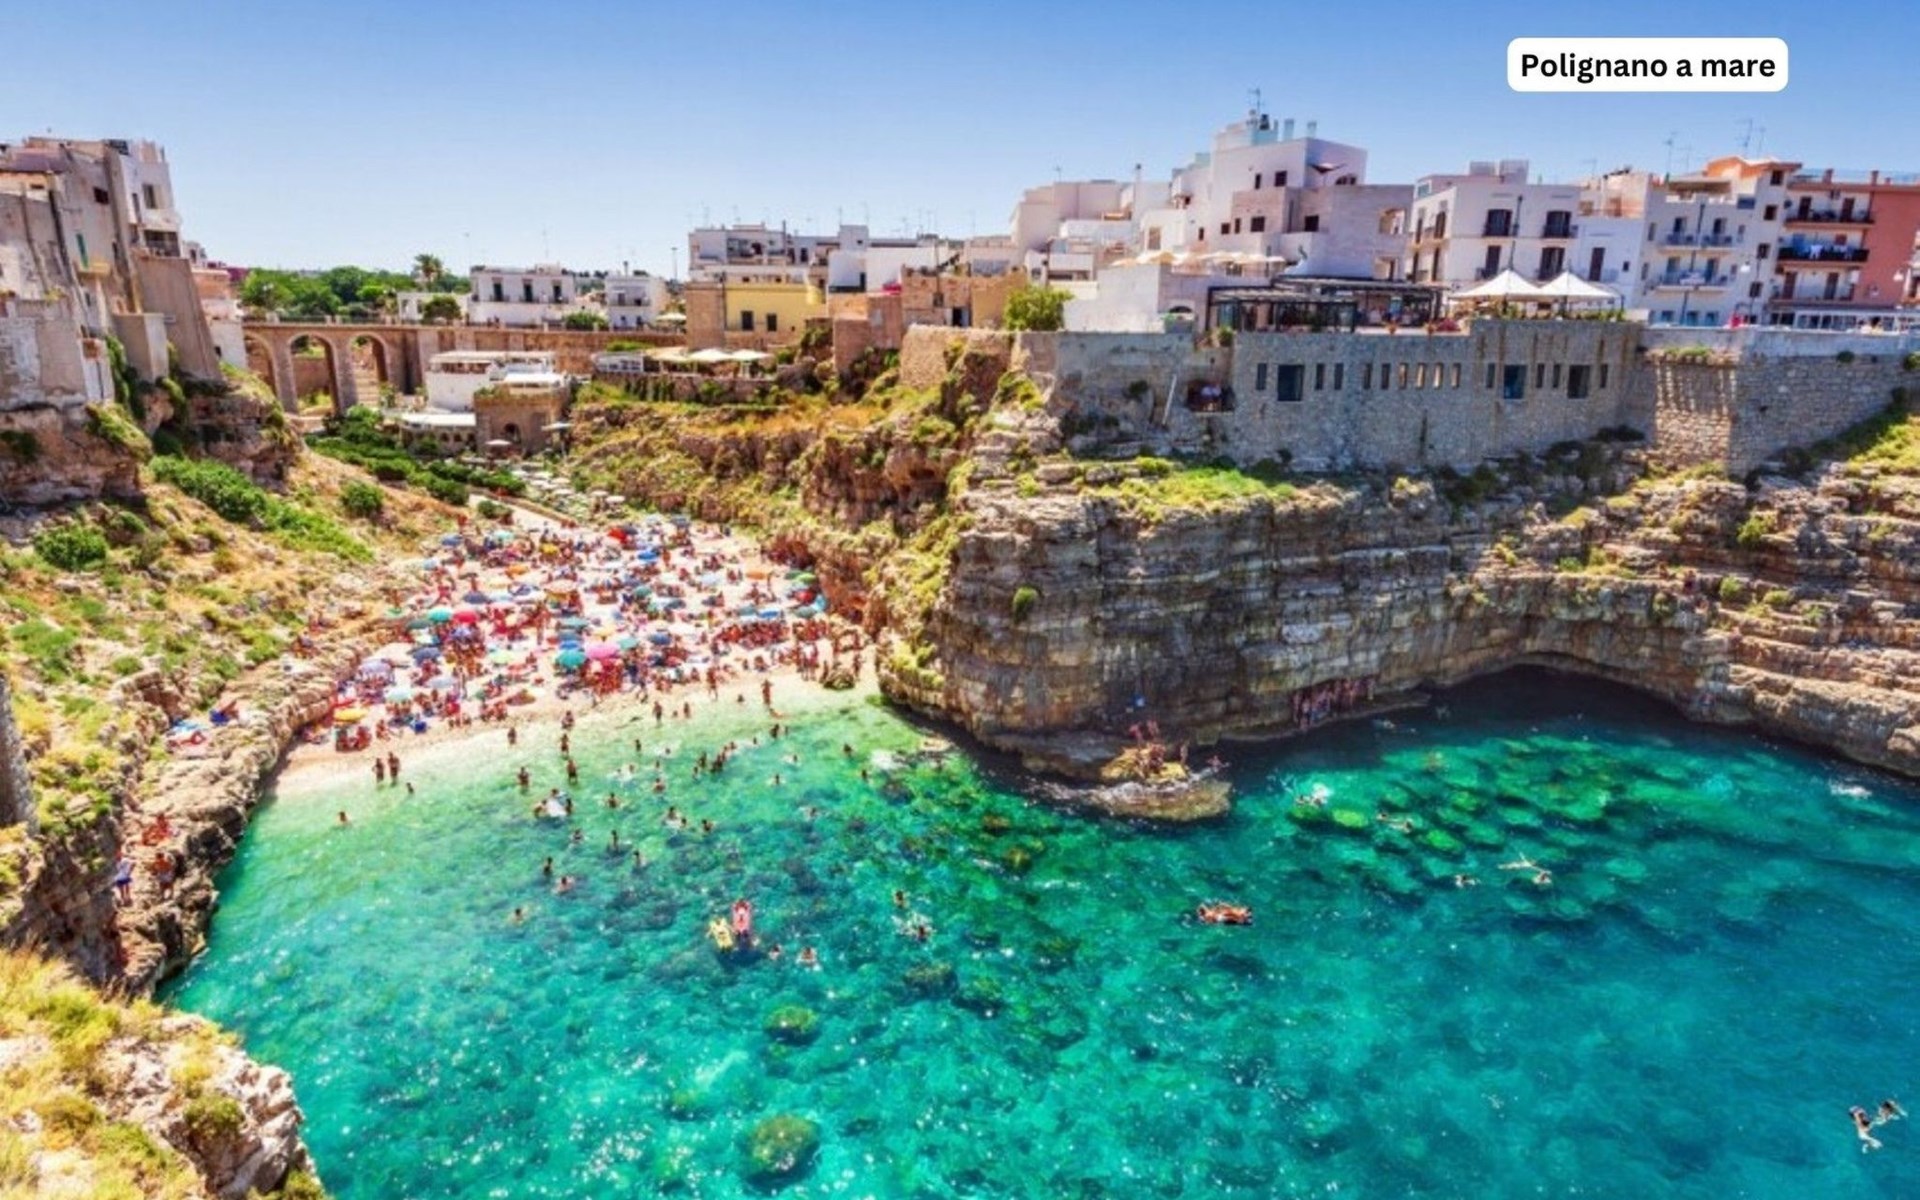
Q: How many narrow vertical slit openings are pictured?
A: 13